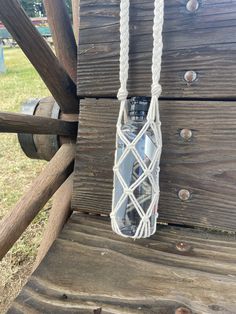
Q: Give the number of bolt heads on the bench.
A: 6